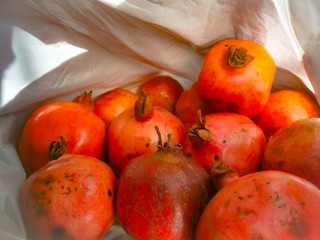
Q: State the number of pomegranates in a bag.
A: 12